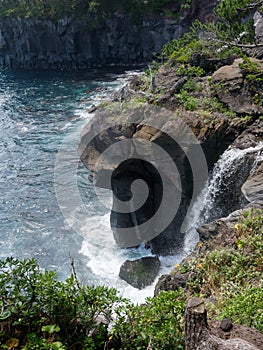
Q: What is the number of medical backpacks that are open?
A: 0